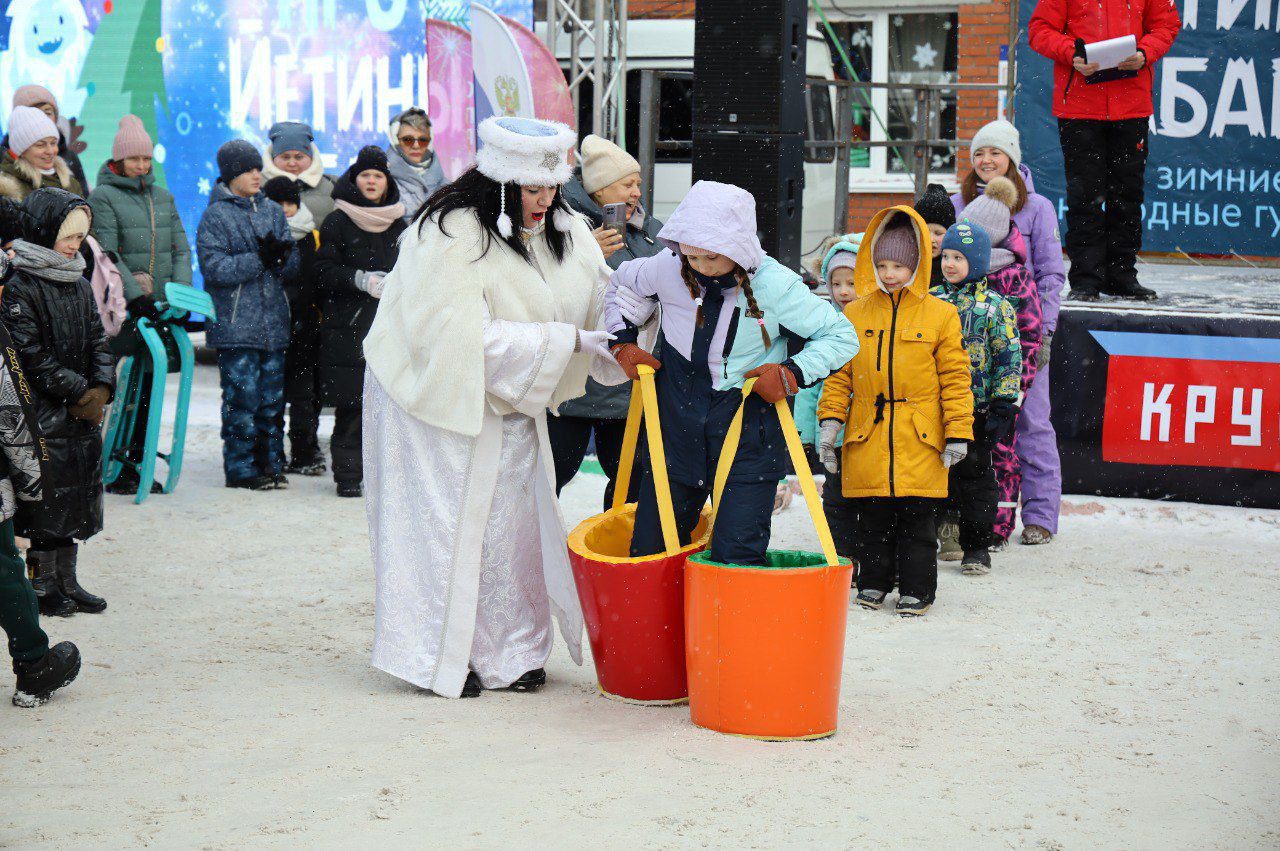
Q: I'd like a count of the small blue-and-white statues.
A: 0